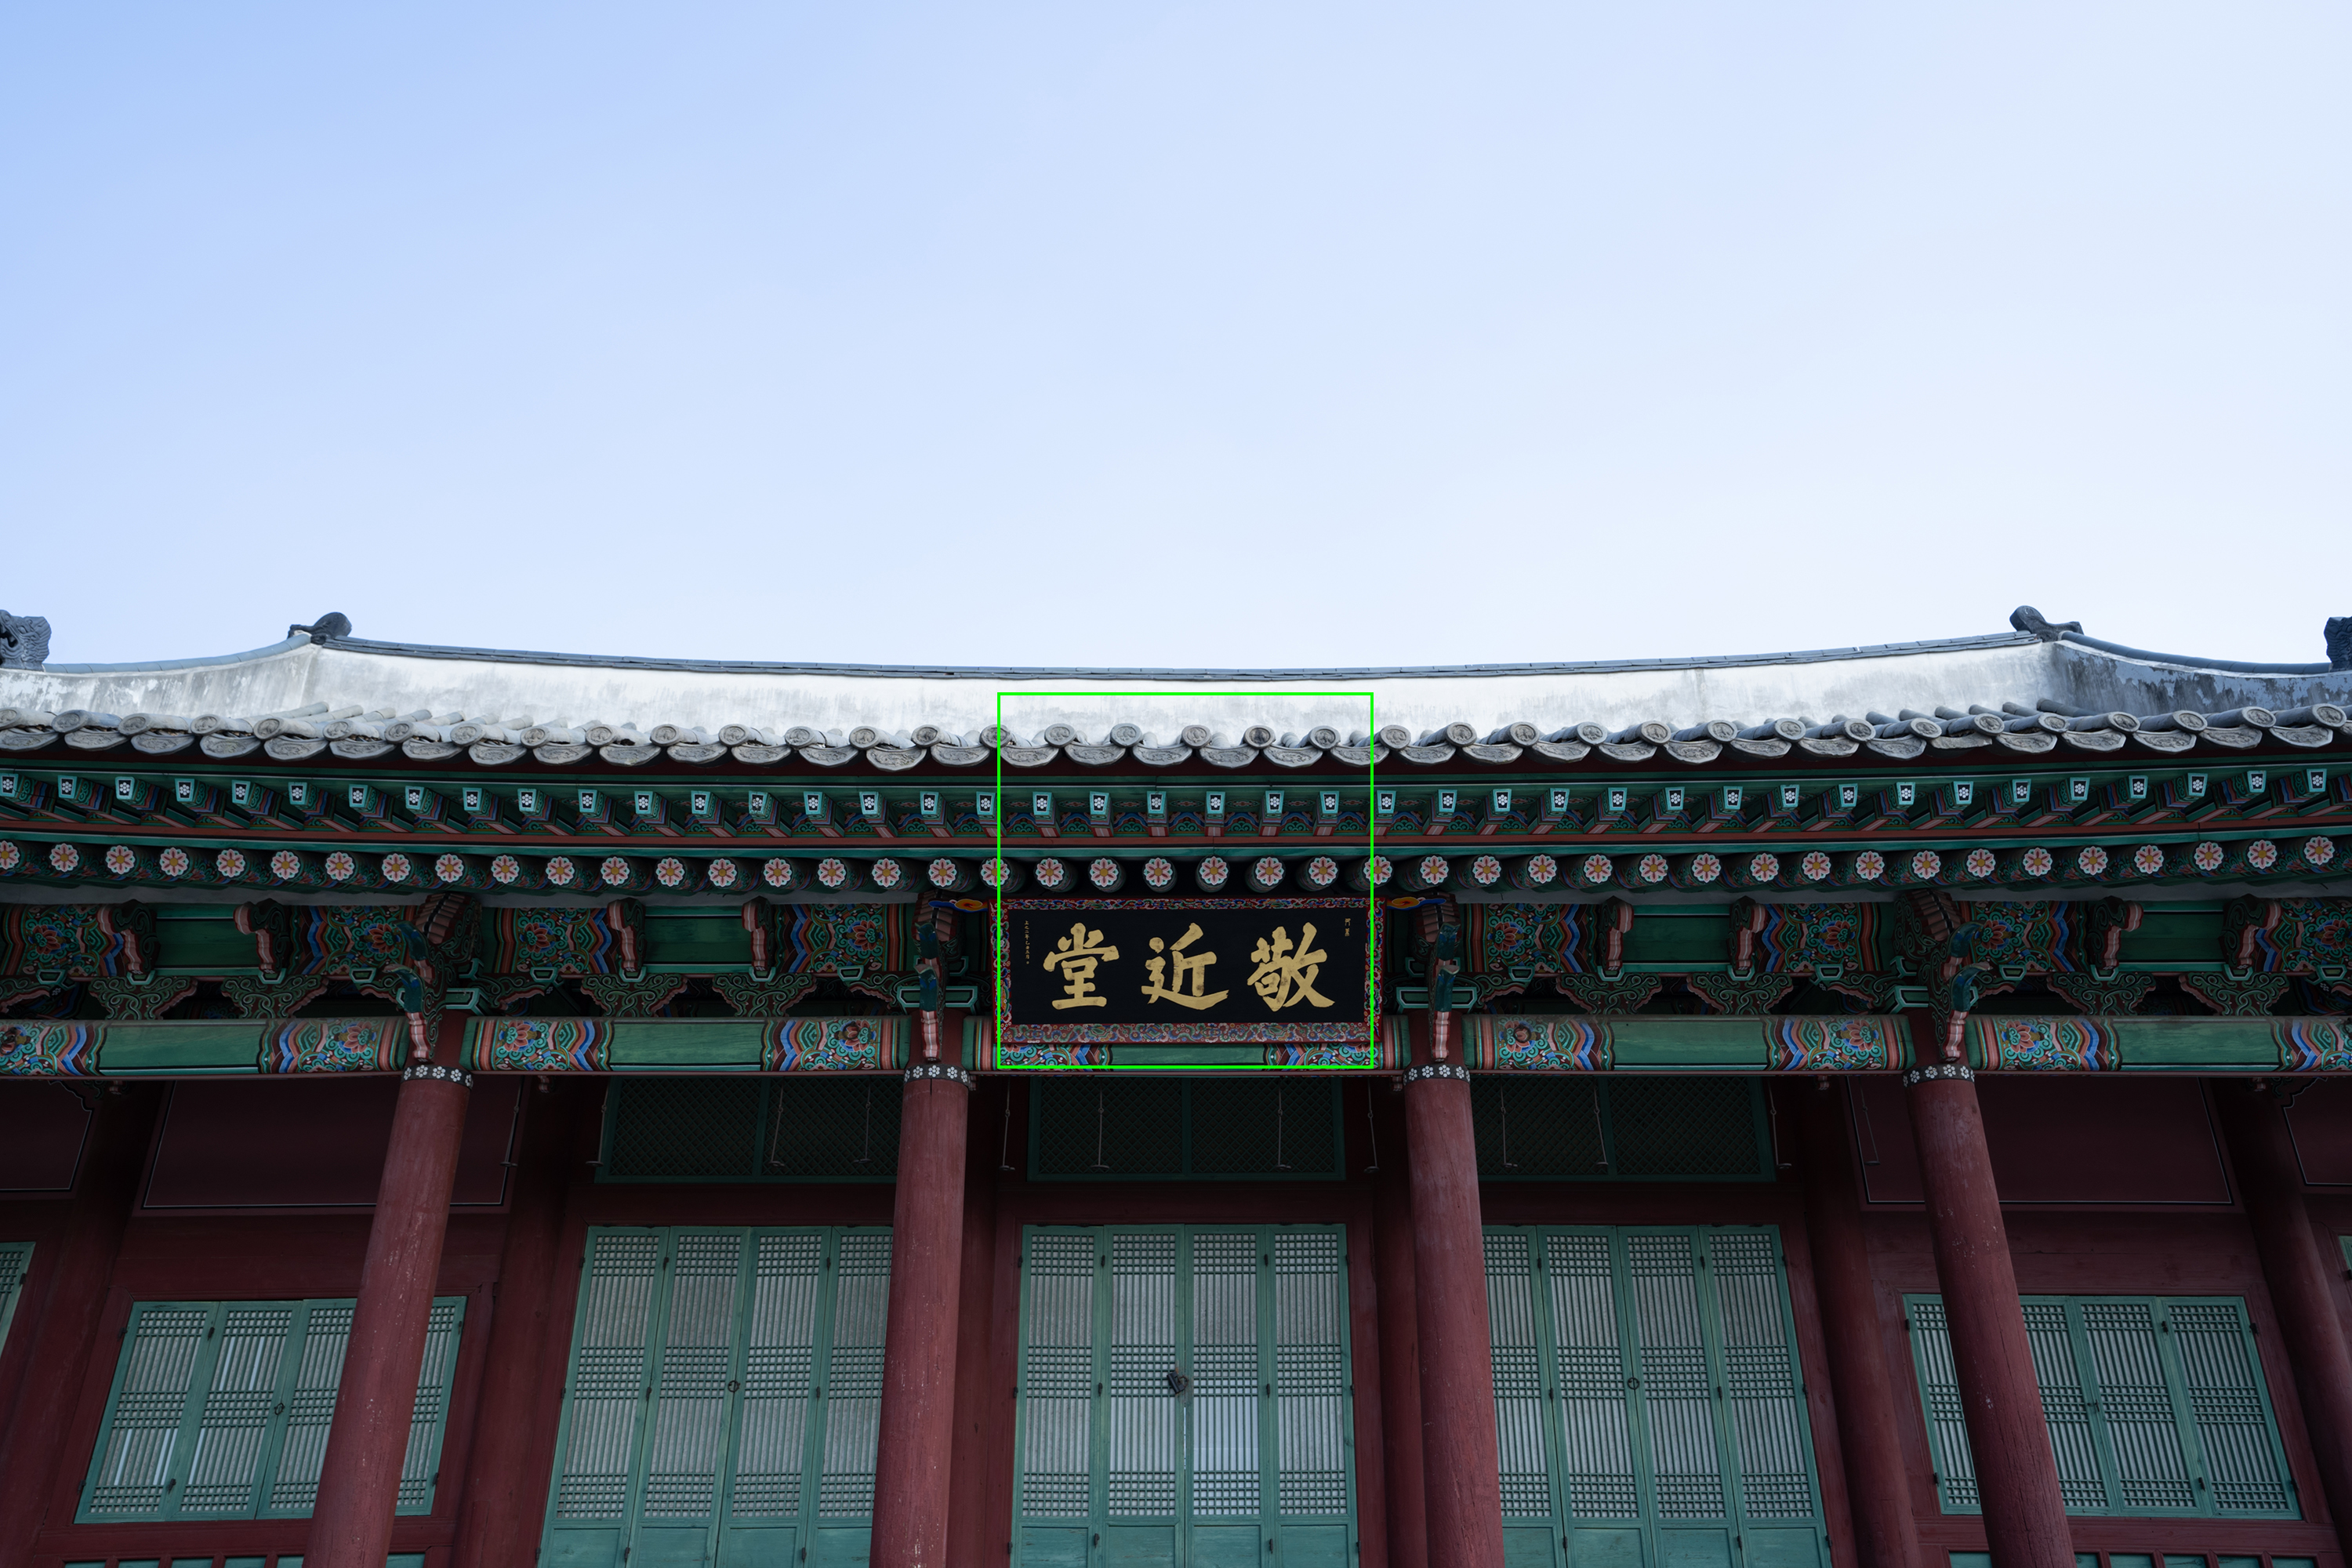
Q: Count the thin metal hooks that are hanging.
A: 12